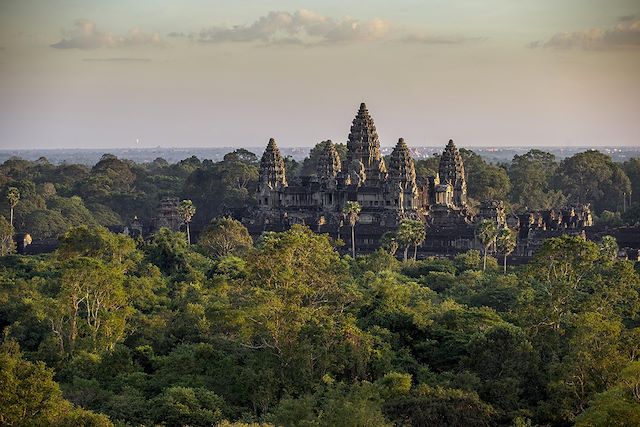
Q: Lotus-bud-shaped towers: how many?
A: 5